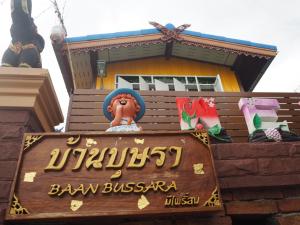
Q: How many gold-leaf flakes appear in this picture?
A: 6